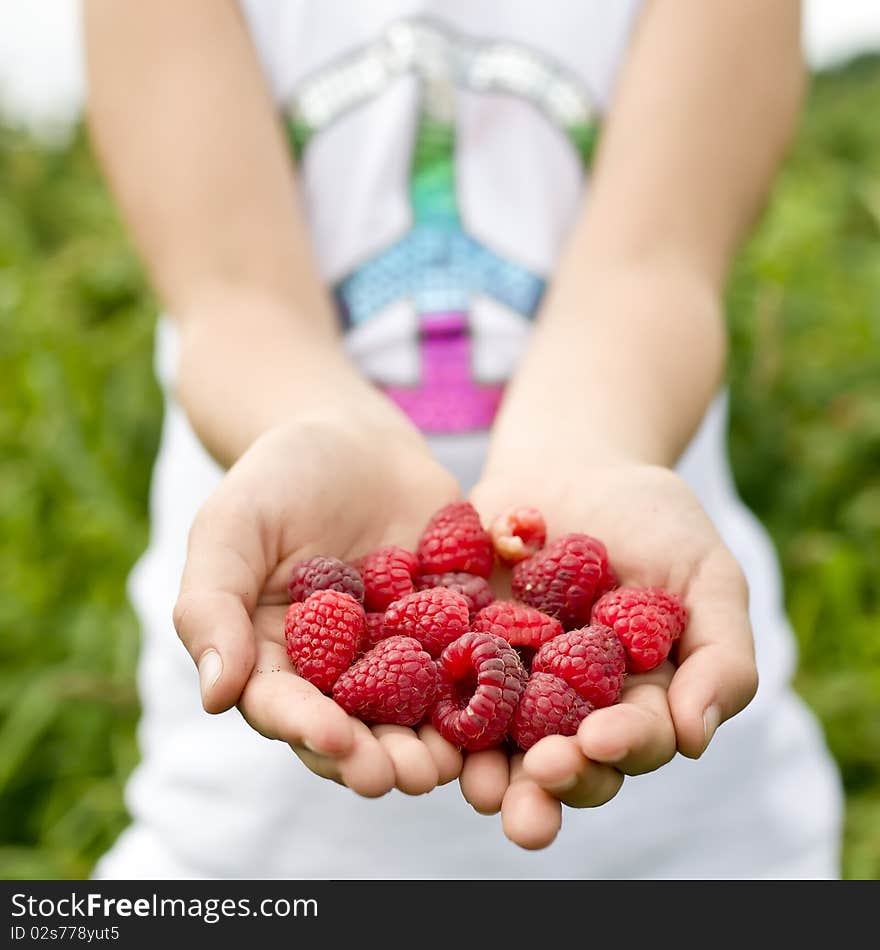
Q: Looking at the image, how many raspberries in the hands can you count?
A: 15